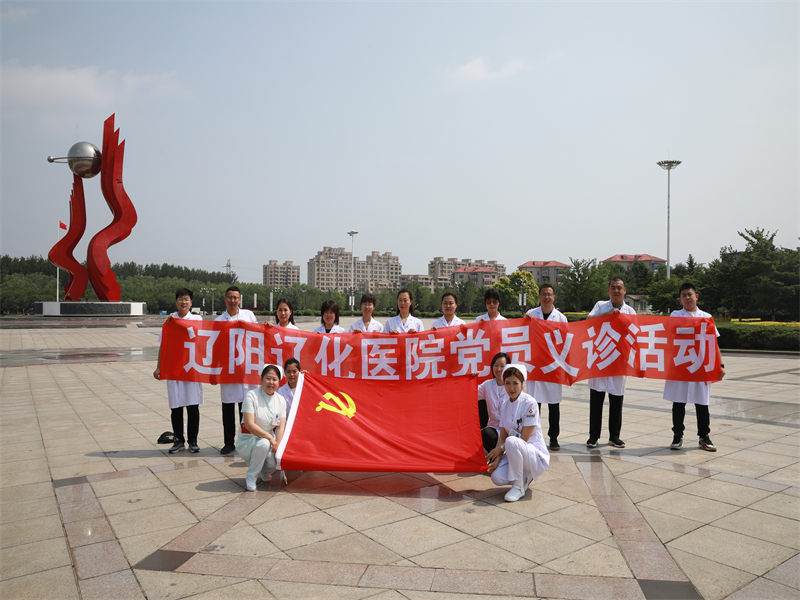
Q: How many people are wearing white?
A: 15